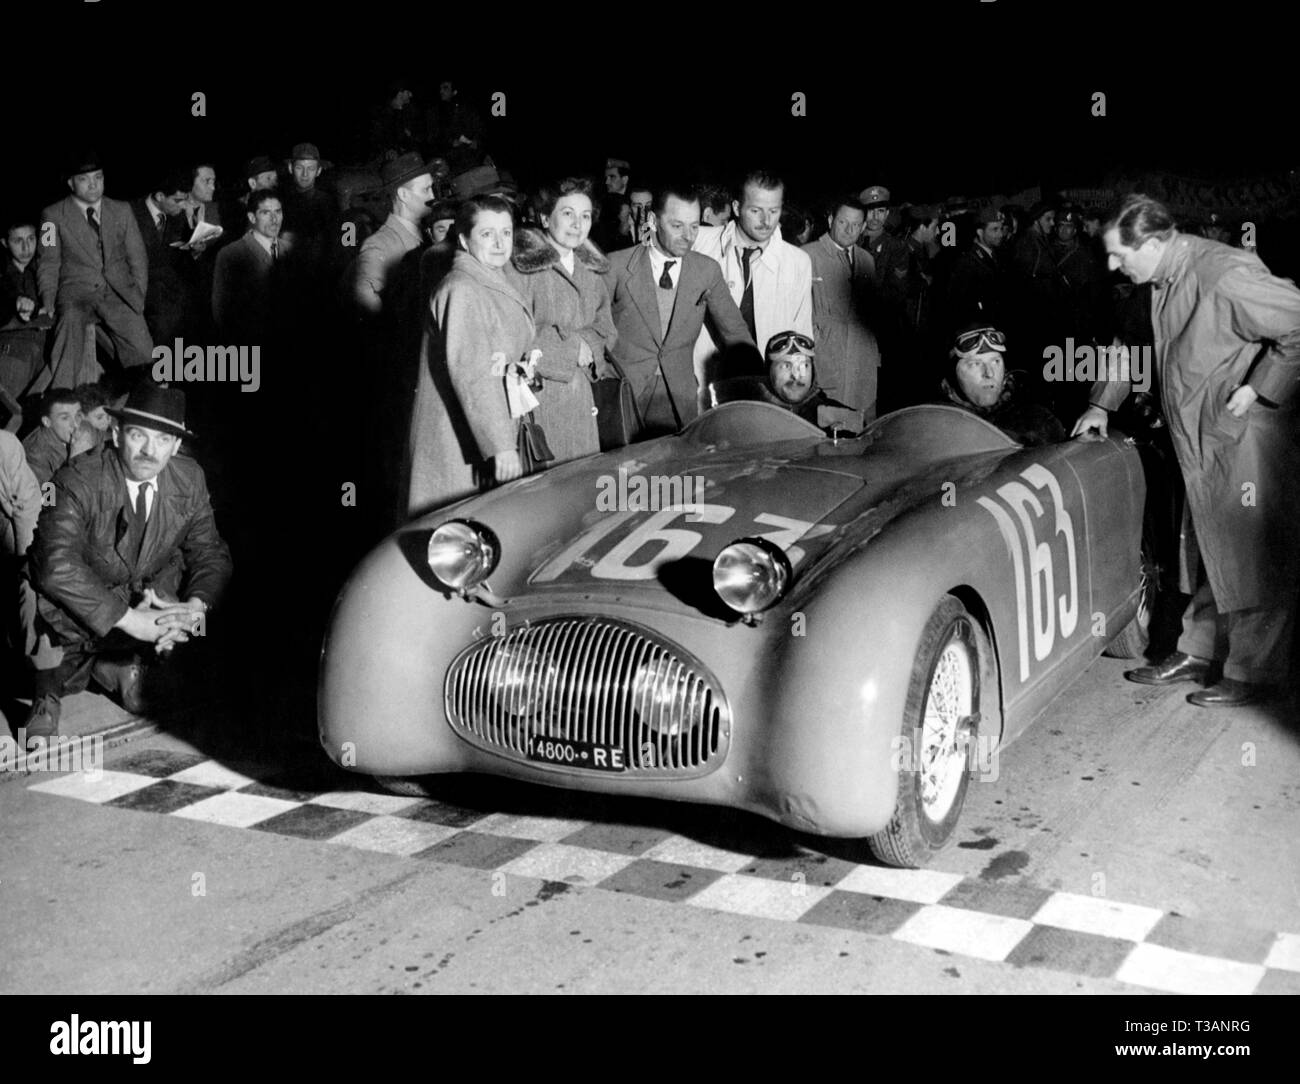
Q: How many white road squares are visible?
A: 14